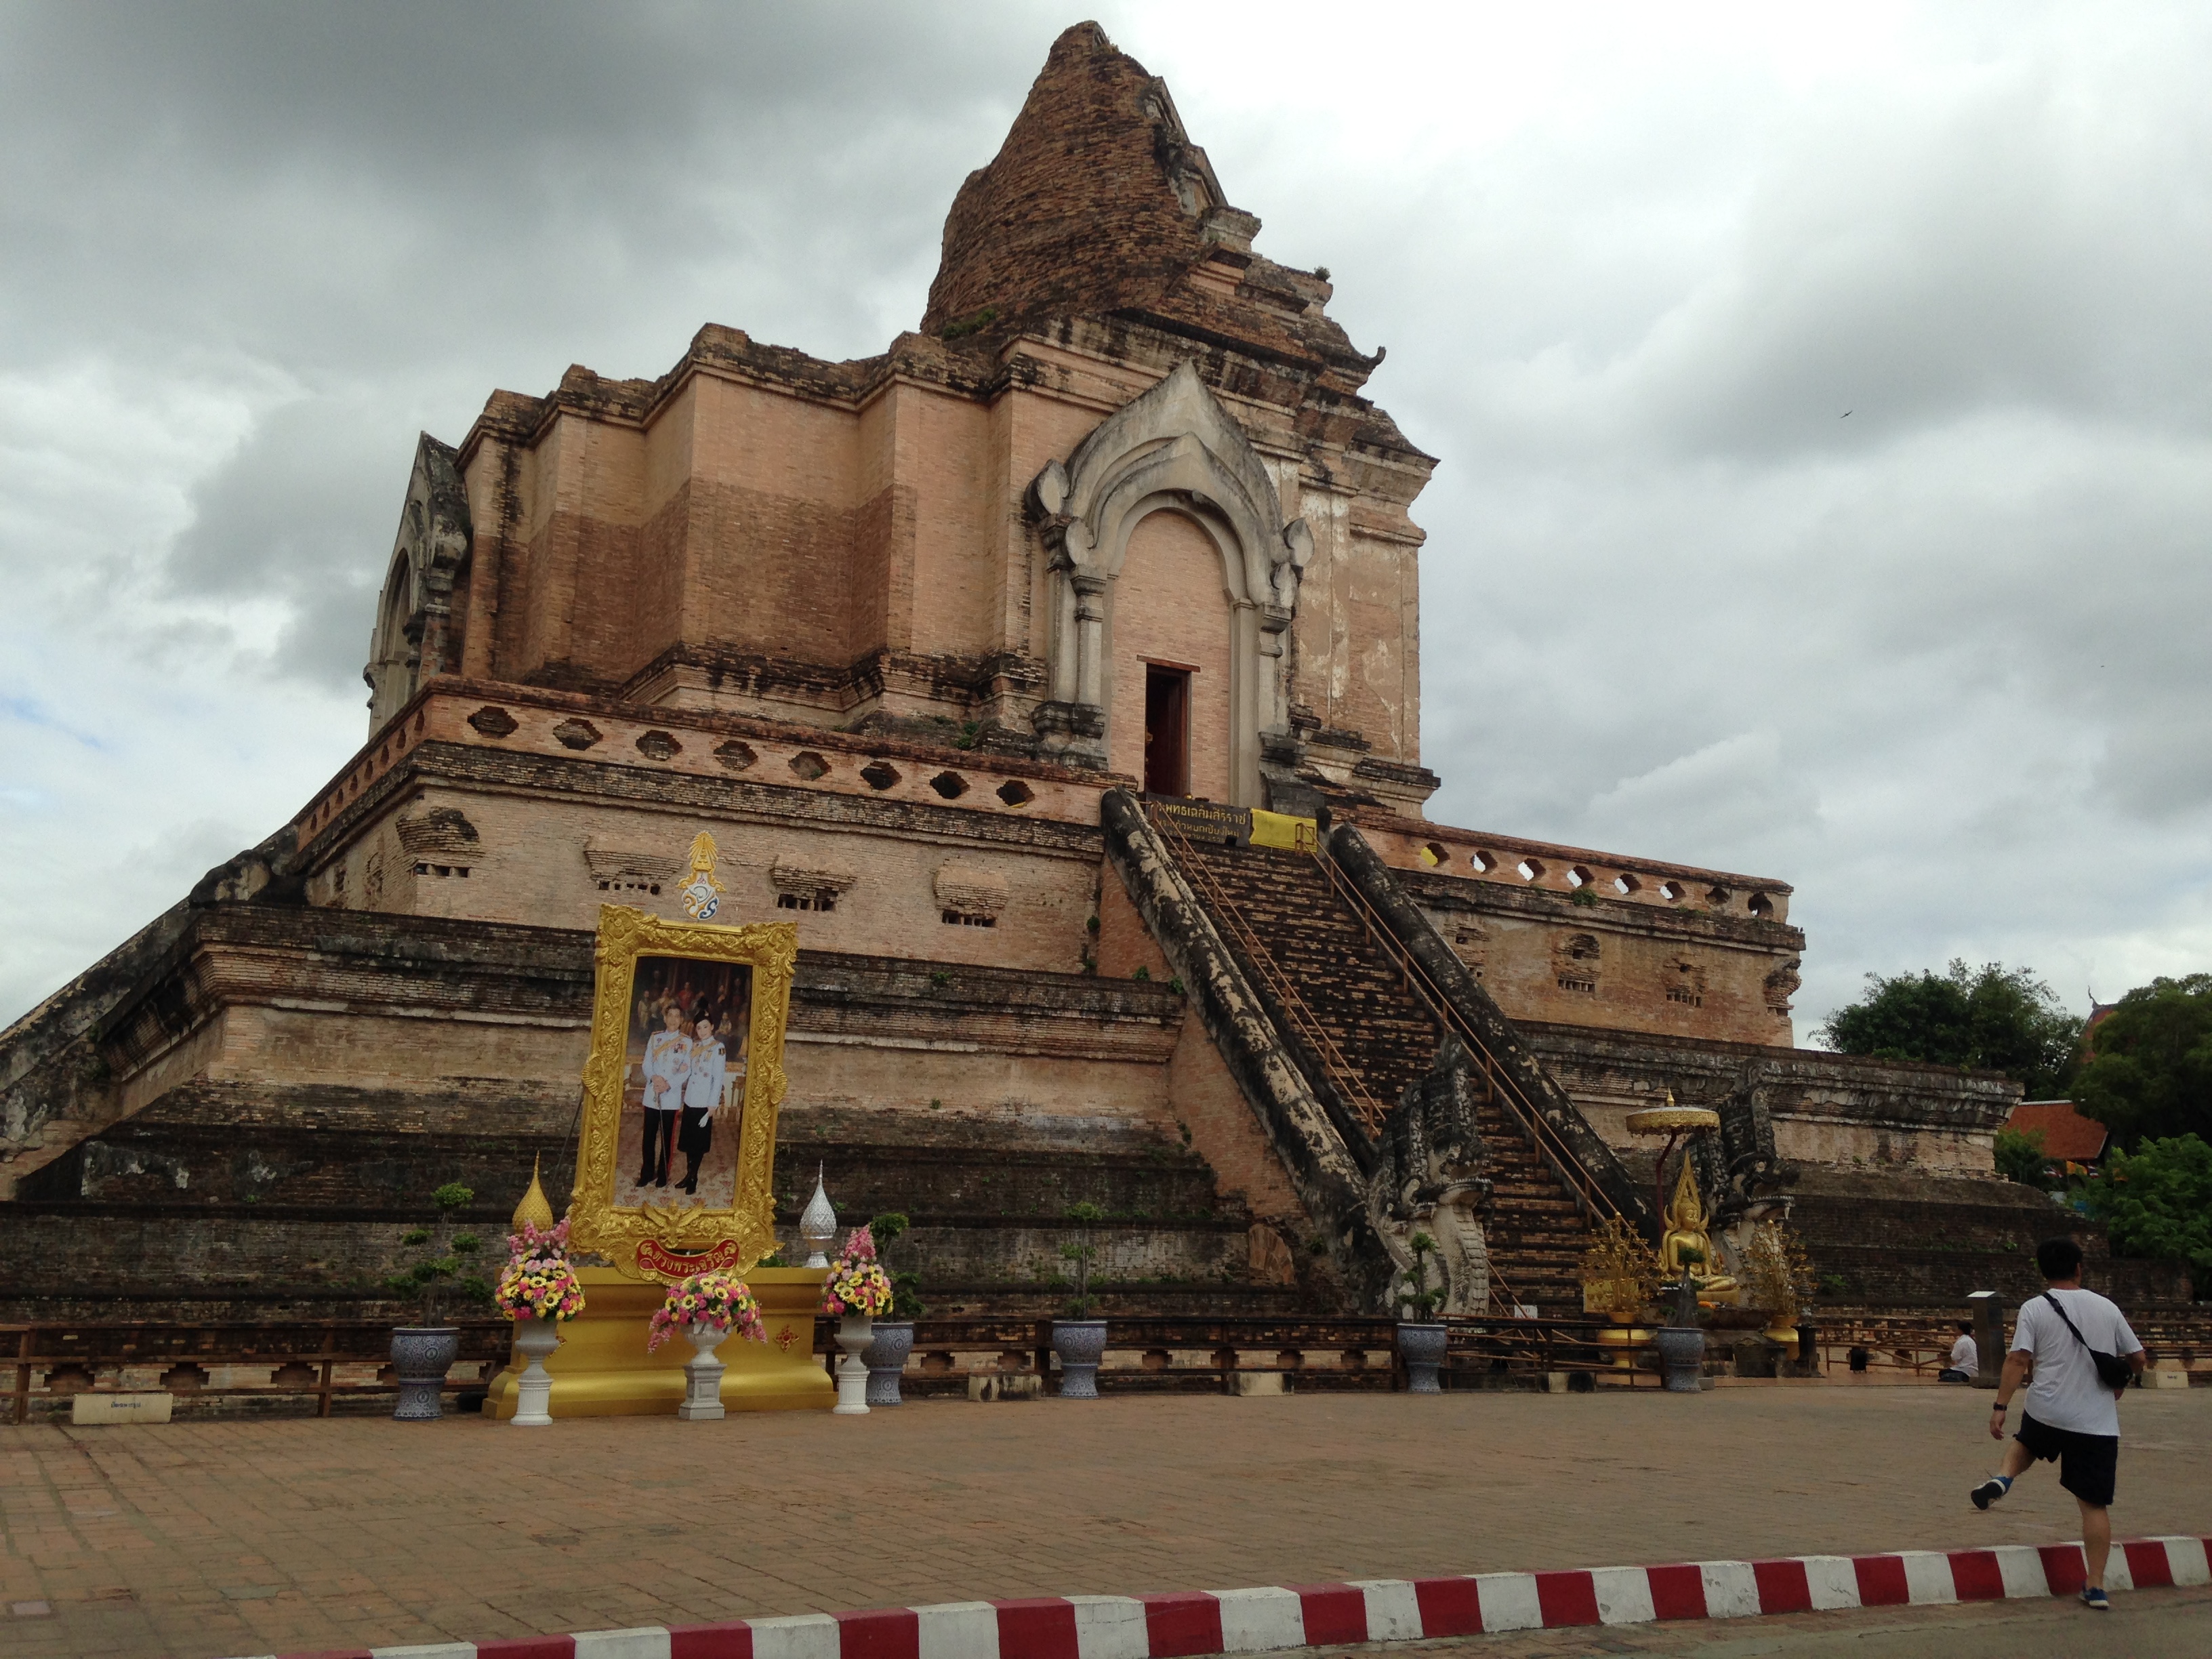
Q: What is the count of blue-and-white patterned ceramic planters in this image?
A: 5